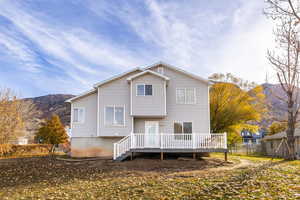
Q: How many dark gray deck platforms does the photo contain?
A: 1